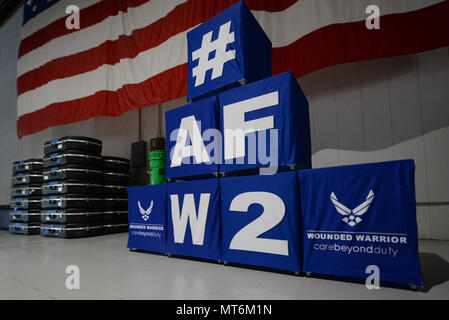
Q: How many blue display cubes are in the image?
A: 7